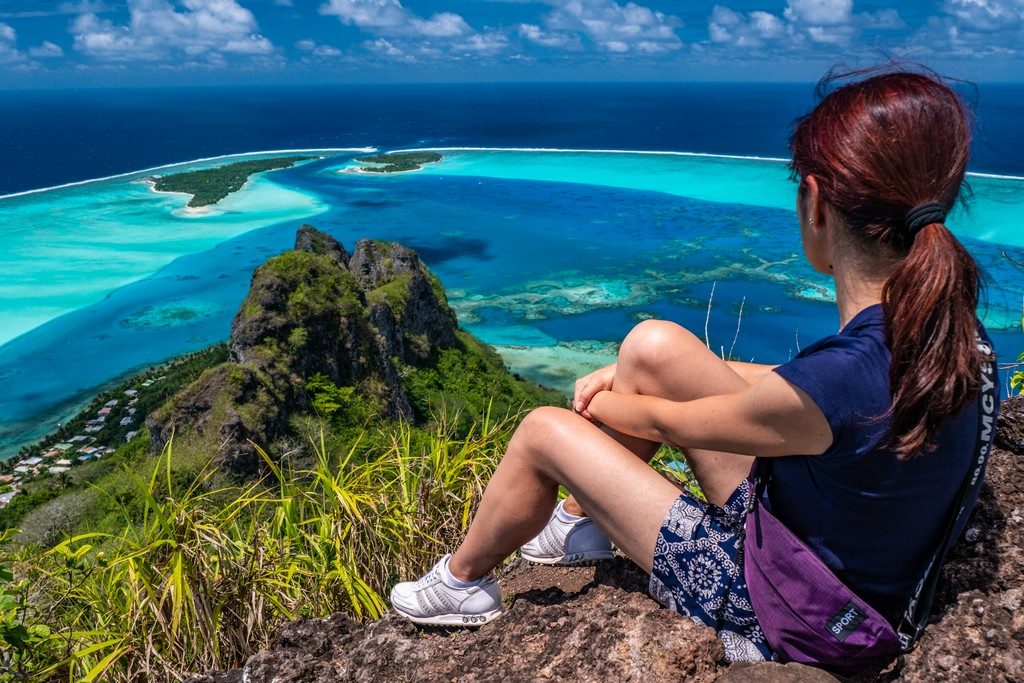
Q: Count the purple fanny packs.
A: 1